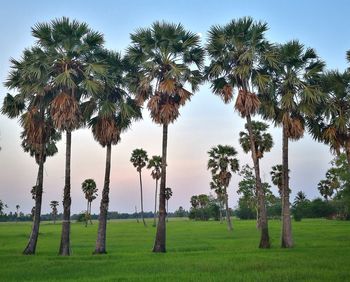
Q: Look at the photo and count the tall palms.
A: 6